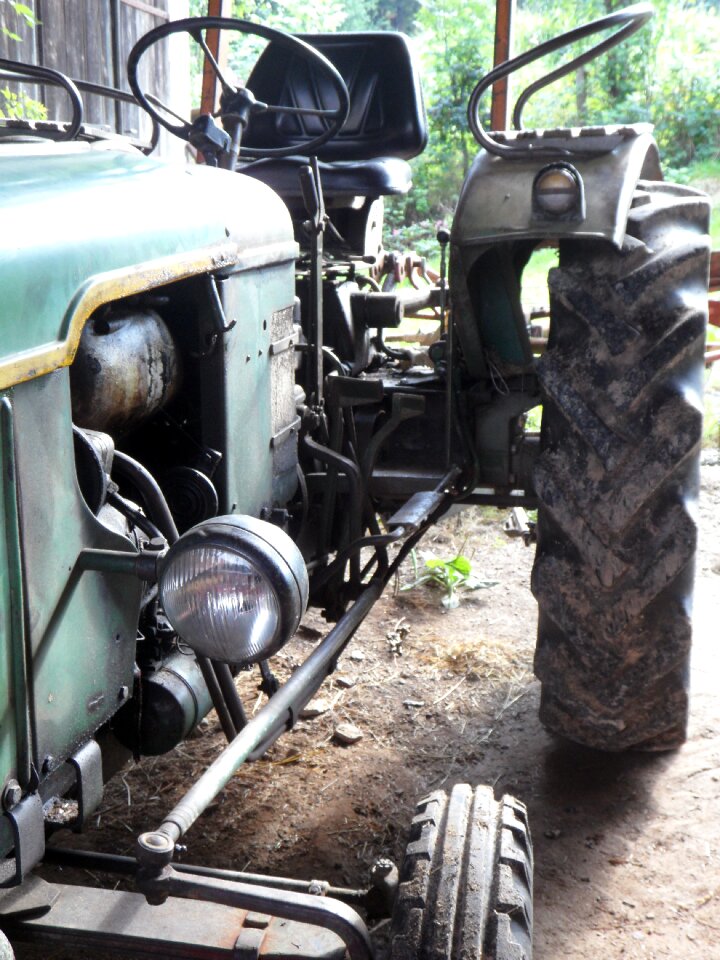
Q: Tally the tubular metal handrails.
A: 2